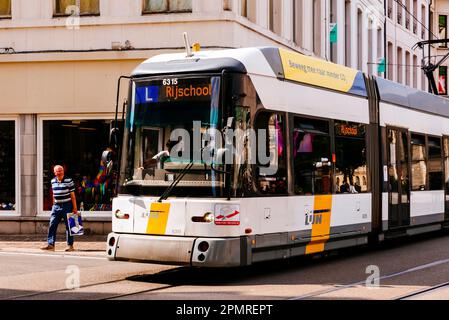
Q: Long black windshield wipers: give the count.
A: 1